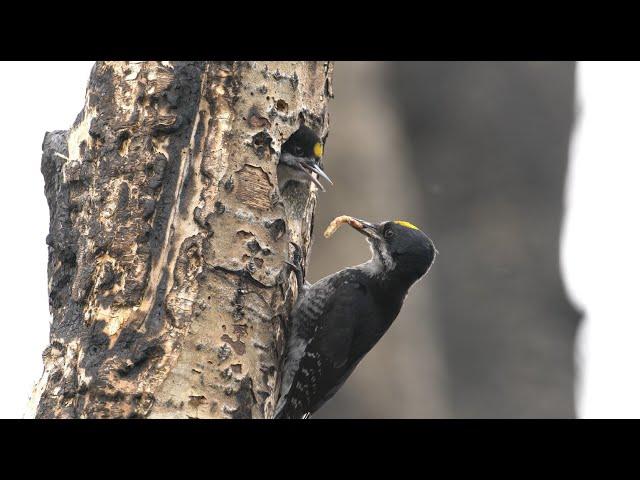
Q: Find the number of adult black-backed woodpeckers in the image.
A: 1